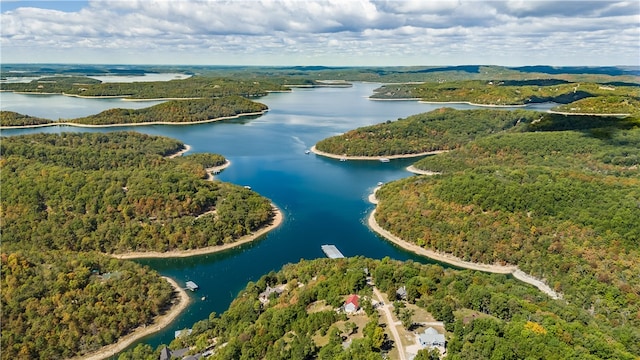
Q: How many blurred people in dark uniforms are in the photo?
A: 0